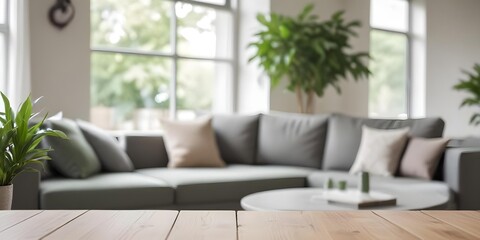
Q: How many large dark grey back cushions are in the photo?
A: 3